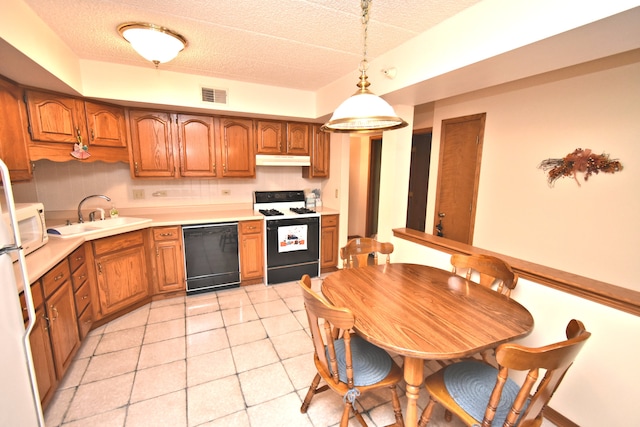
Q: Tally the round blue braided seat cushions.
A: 2